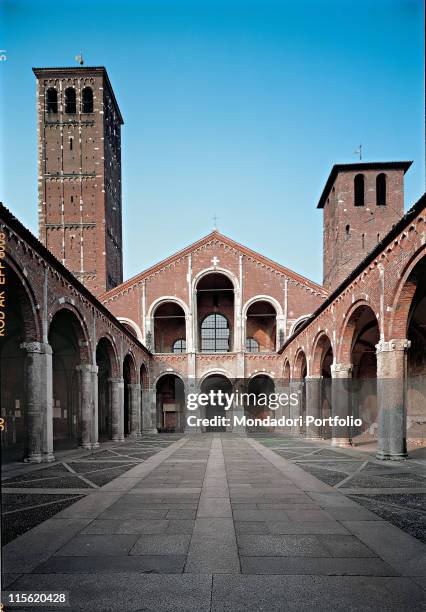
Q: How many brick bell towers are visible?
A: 2